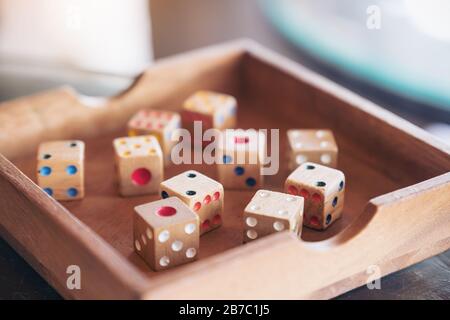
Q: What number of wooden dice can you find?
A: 10